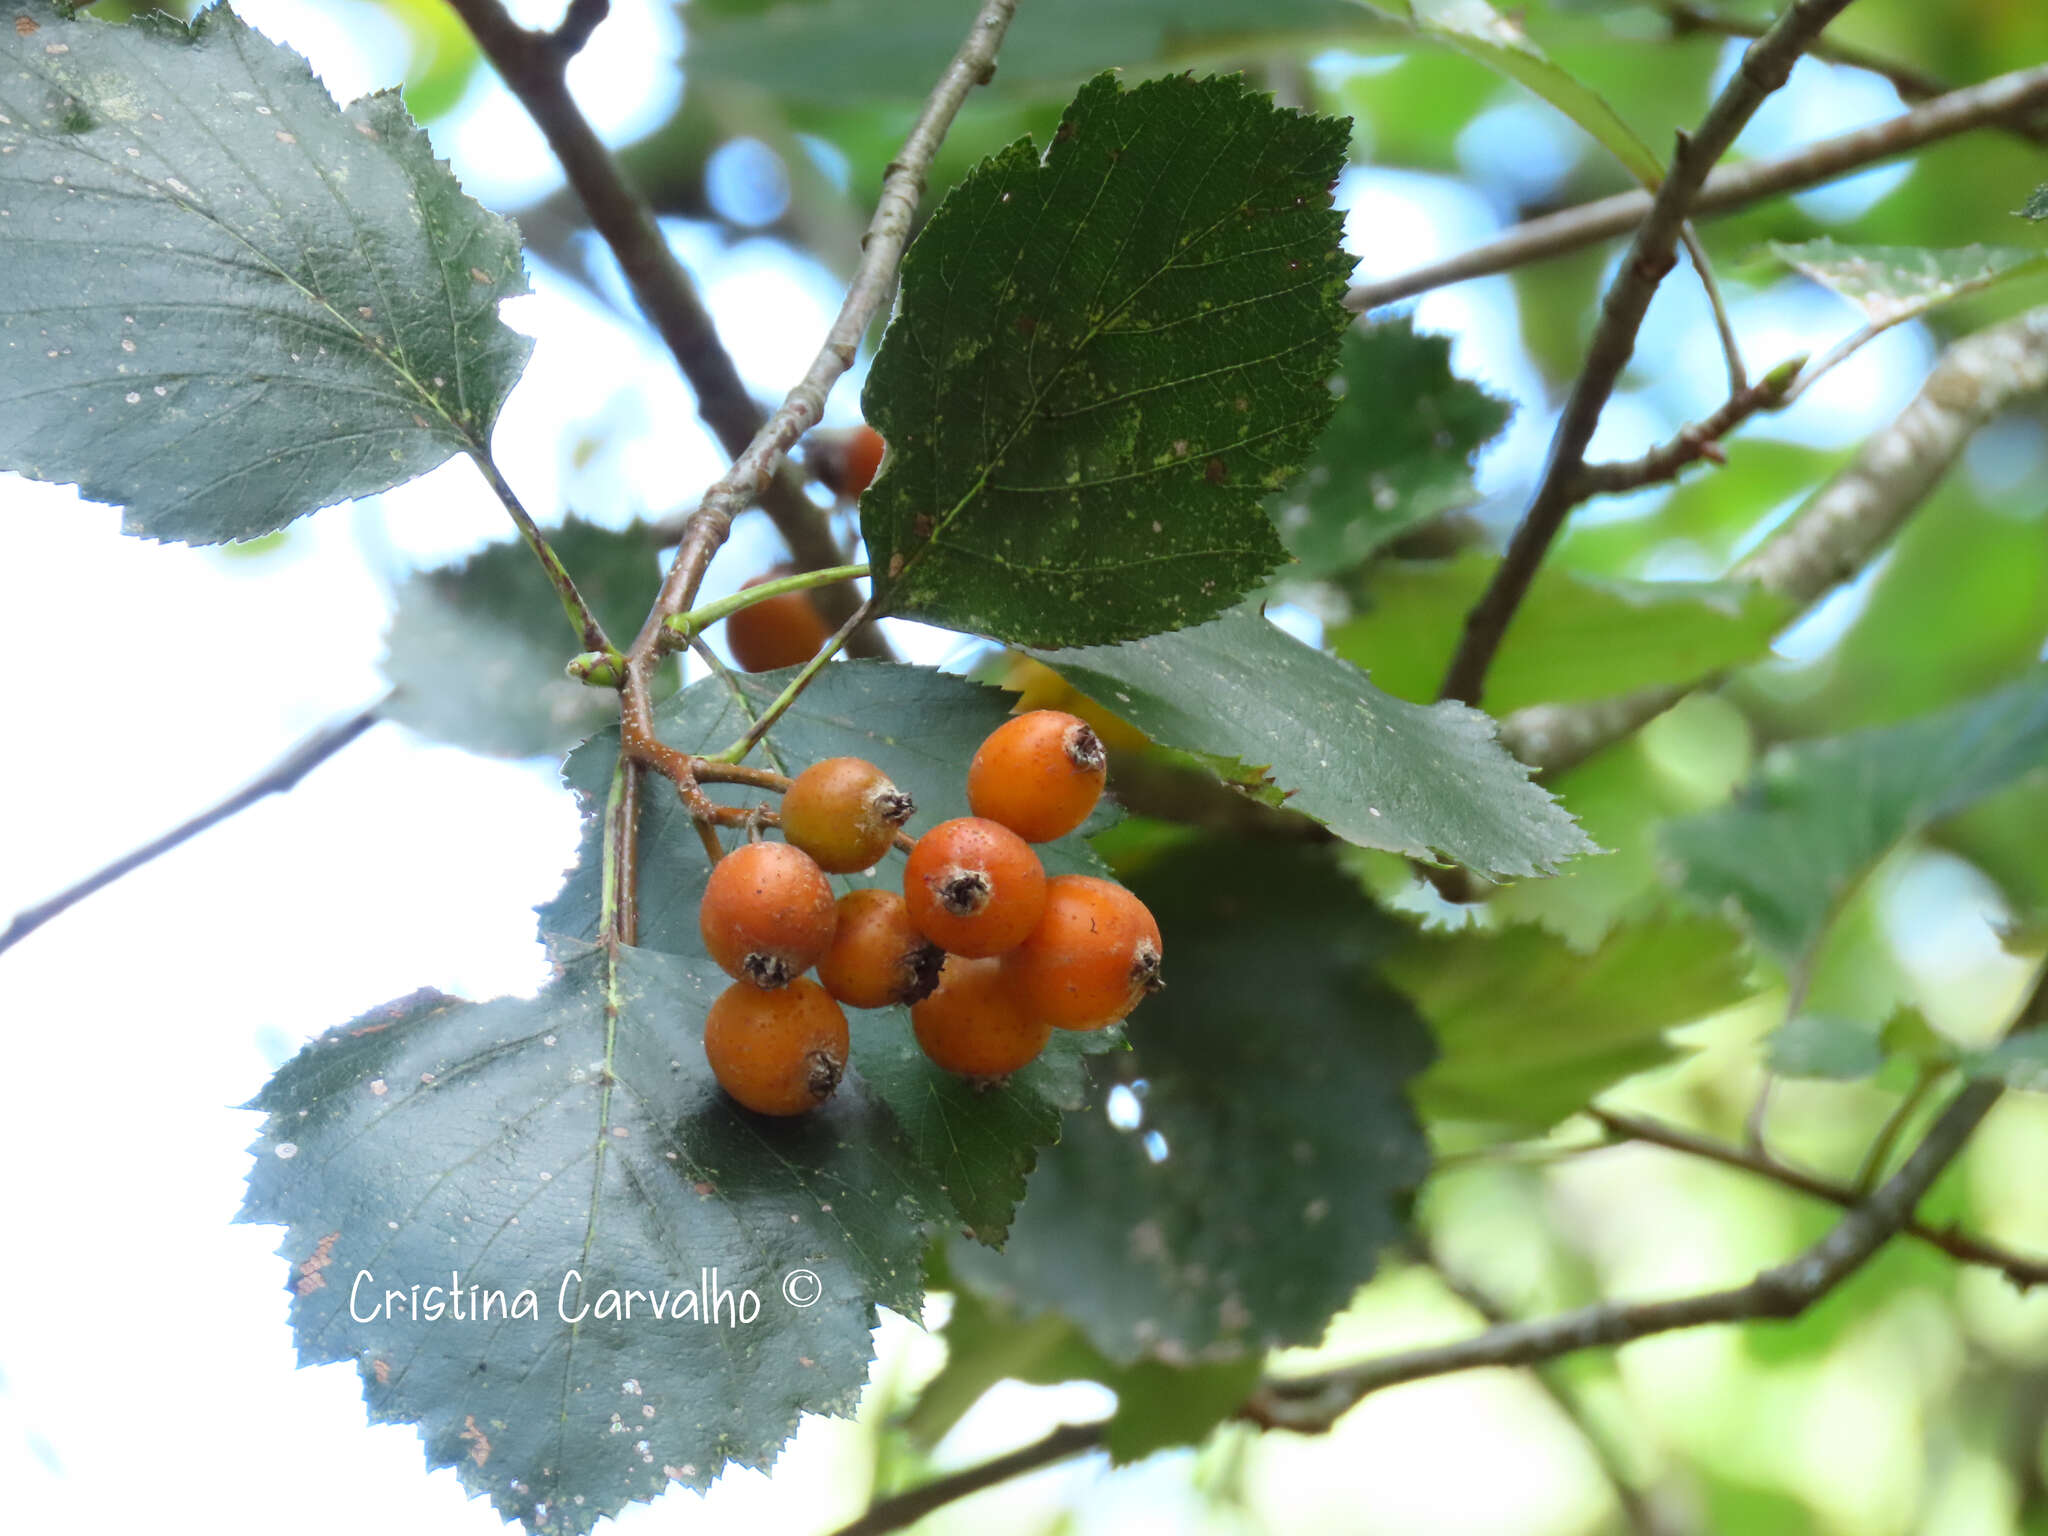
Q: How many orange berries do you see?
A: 10